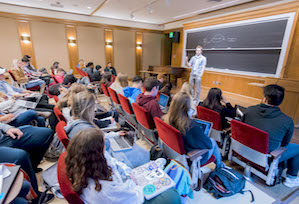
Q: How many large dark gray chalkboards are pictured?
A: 2